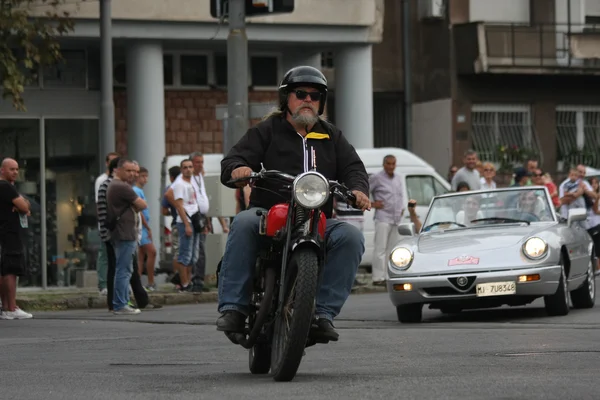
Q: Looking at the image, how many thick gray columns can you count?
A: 2